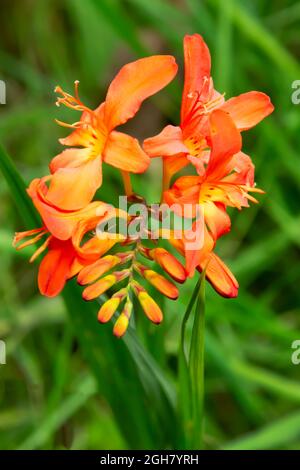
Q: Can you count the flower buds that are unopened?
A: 8